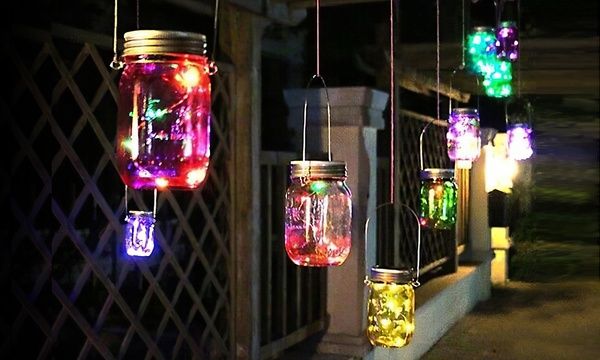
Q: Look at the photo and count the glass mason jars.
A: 10